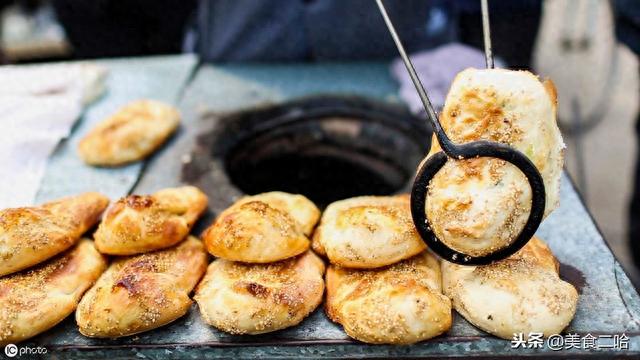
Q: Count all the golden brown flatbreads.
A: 11